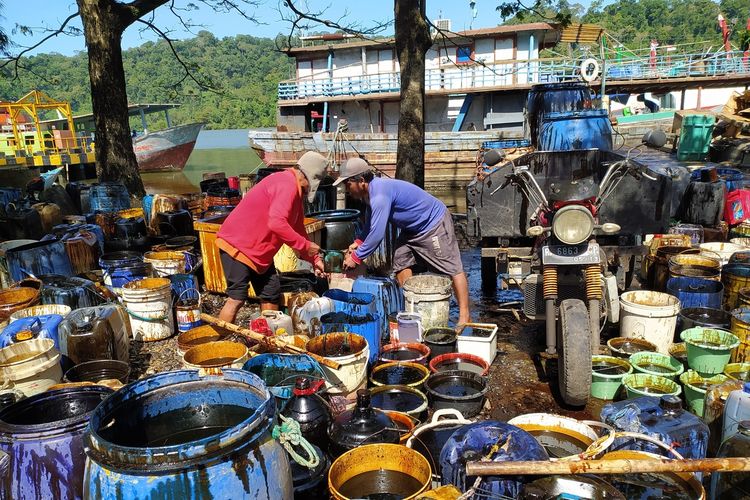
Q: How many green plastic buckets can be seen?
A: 5